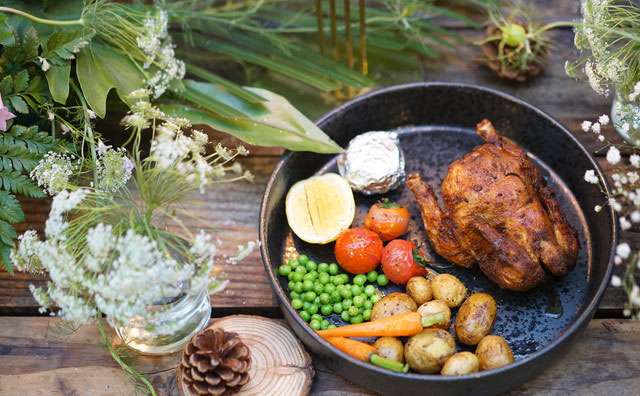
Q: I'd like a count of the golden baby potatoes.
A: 9